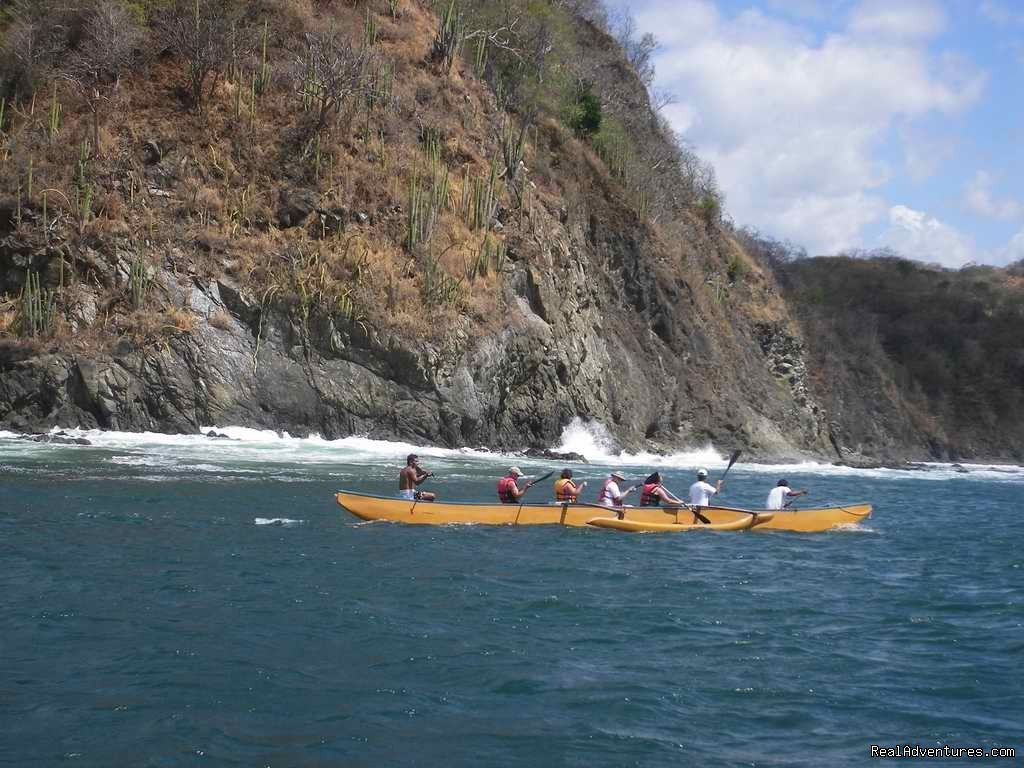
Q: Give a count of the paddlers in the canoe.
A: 7